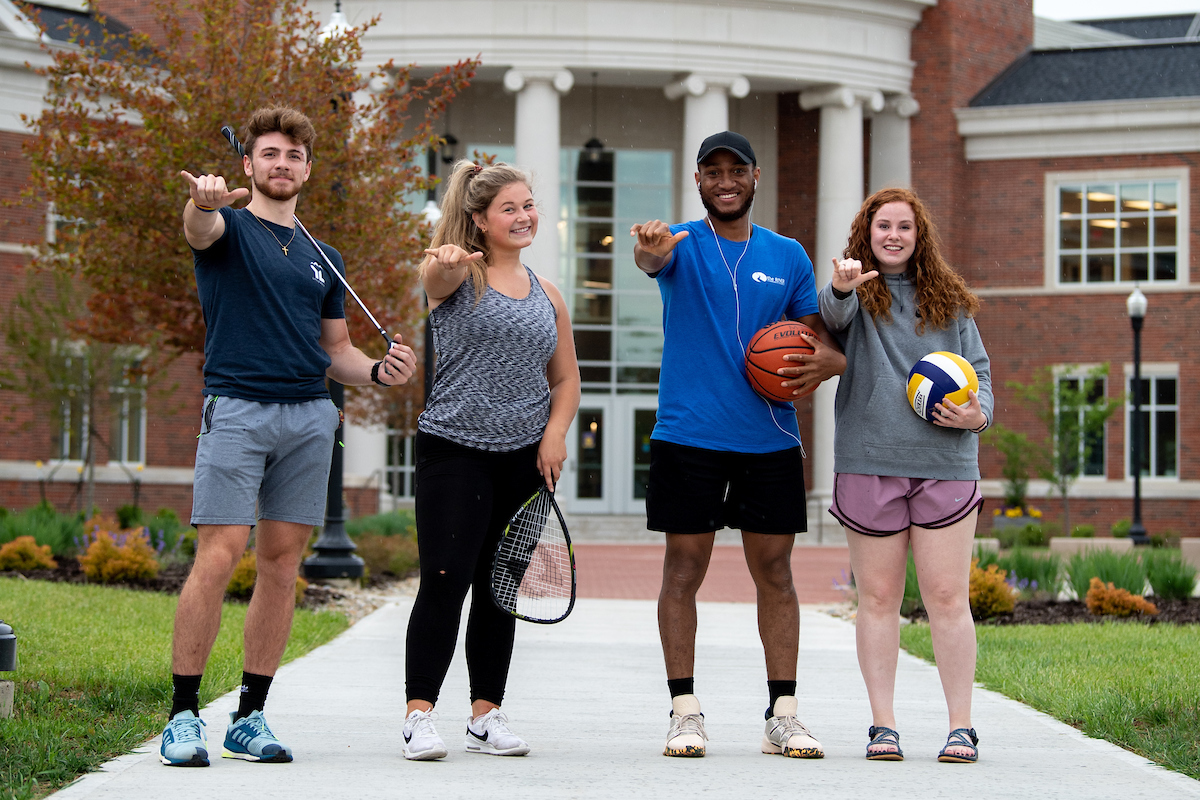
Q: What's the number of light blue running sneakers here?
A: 2